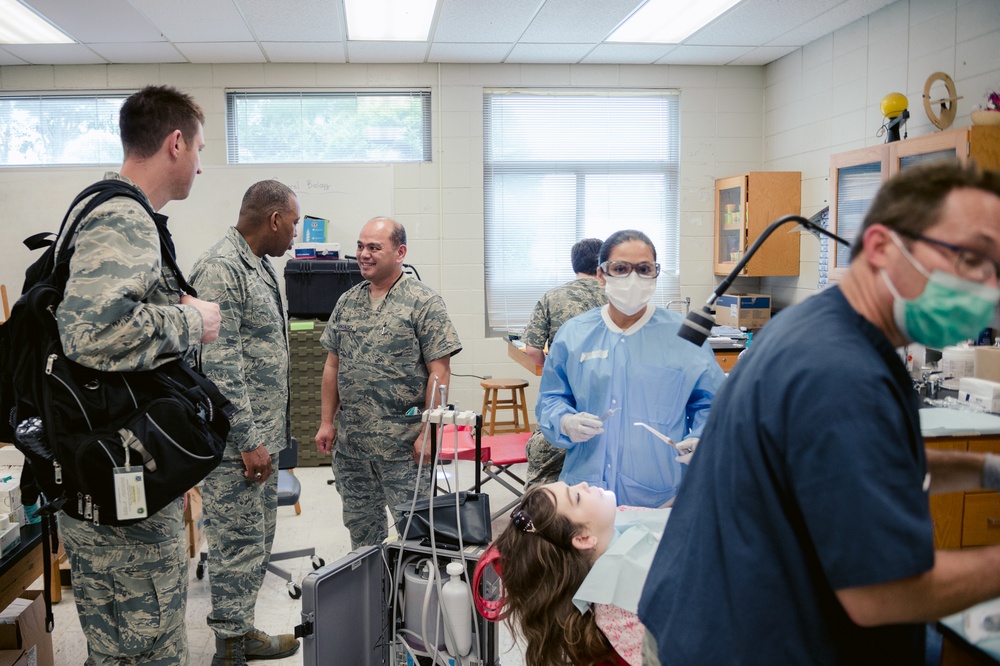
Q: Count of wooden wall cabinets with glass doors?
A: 2